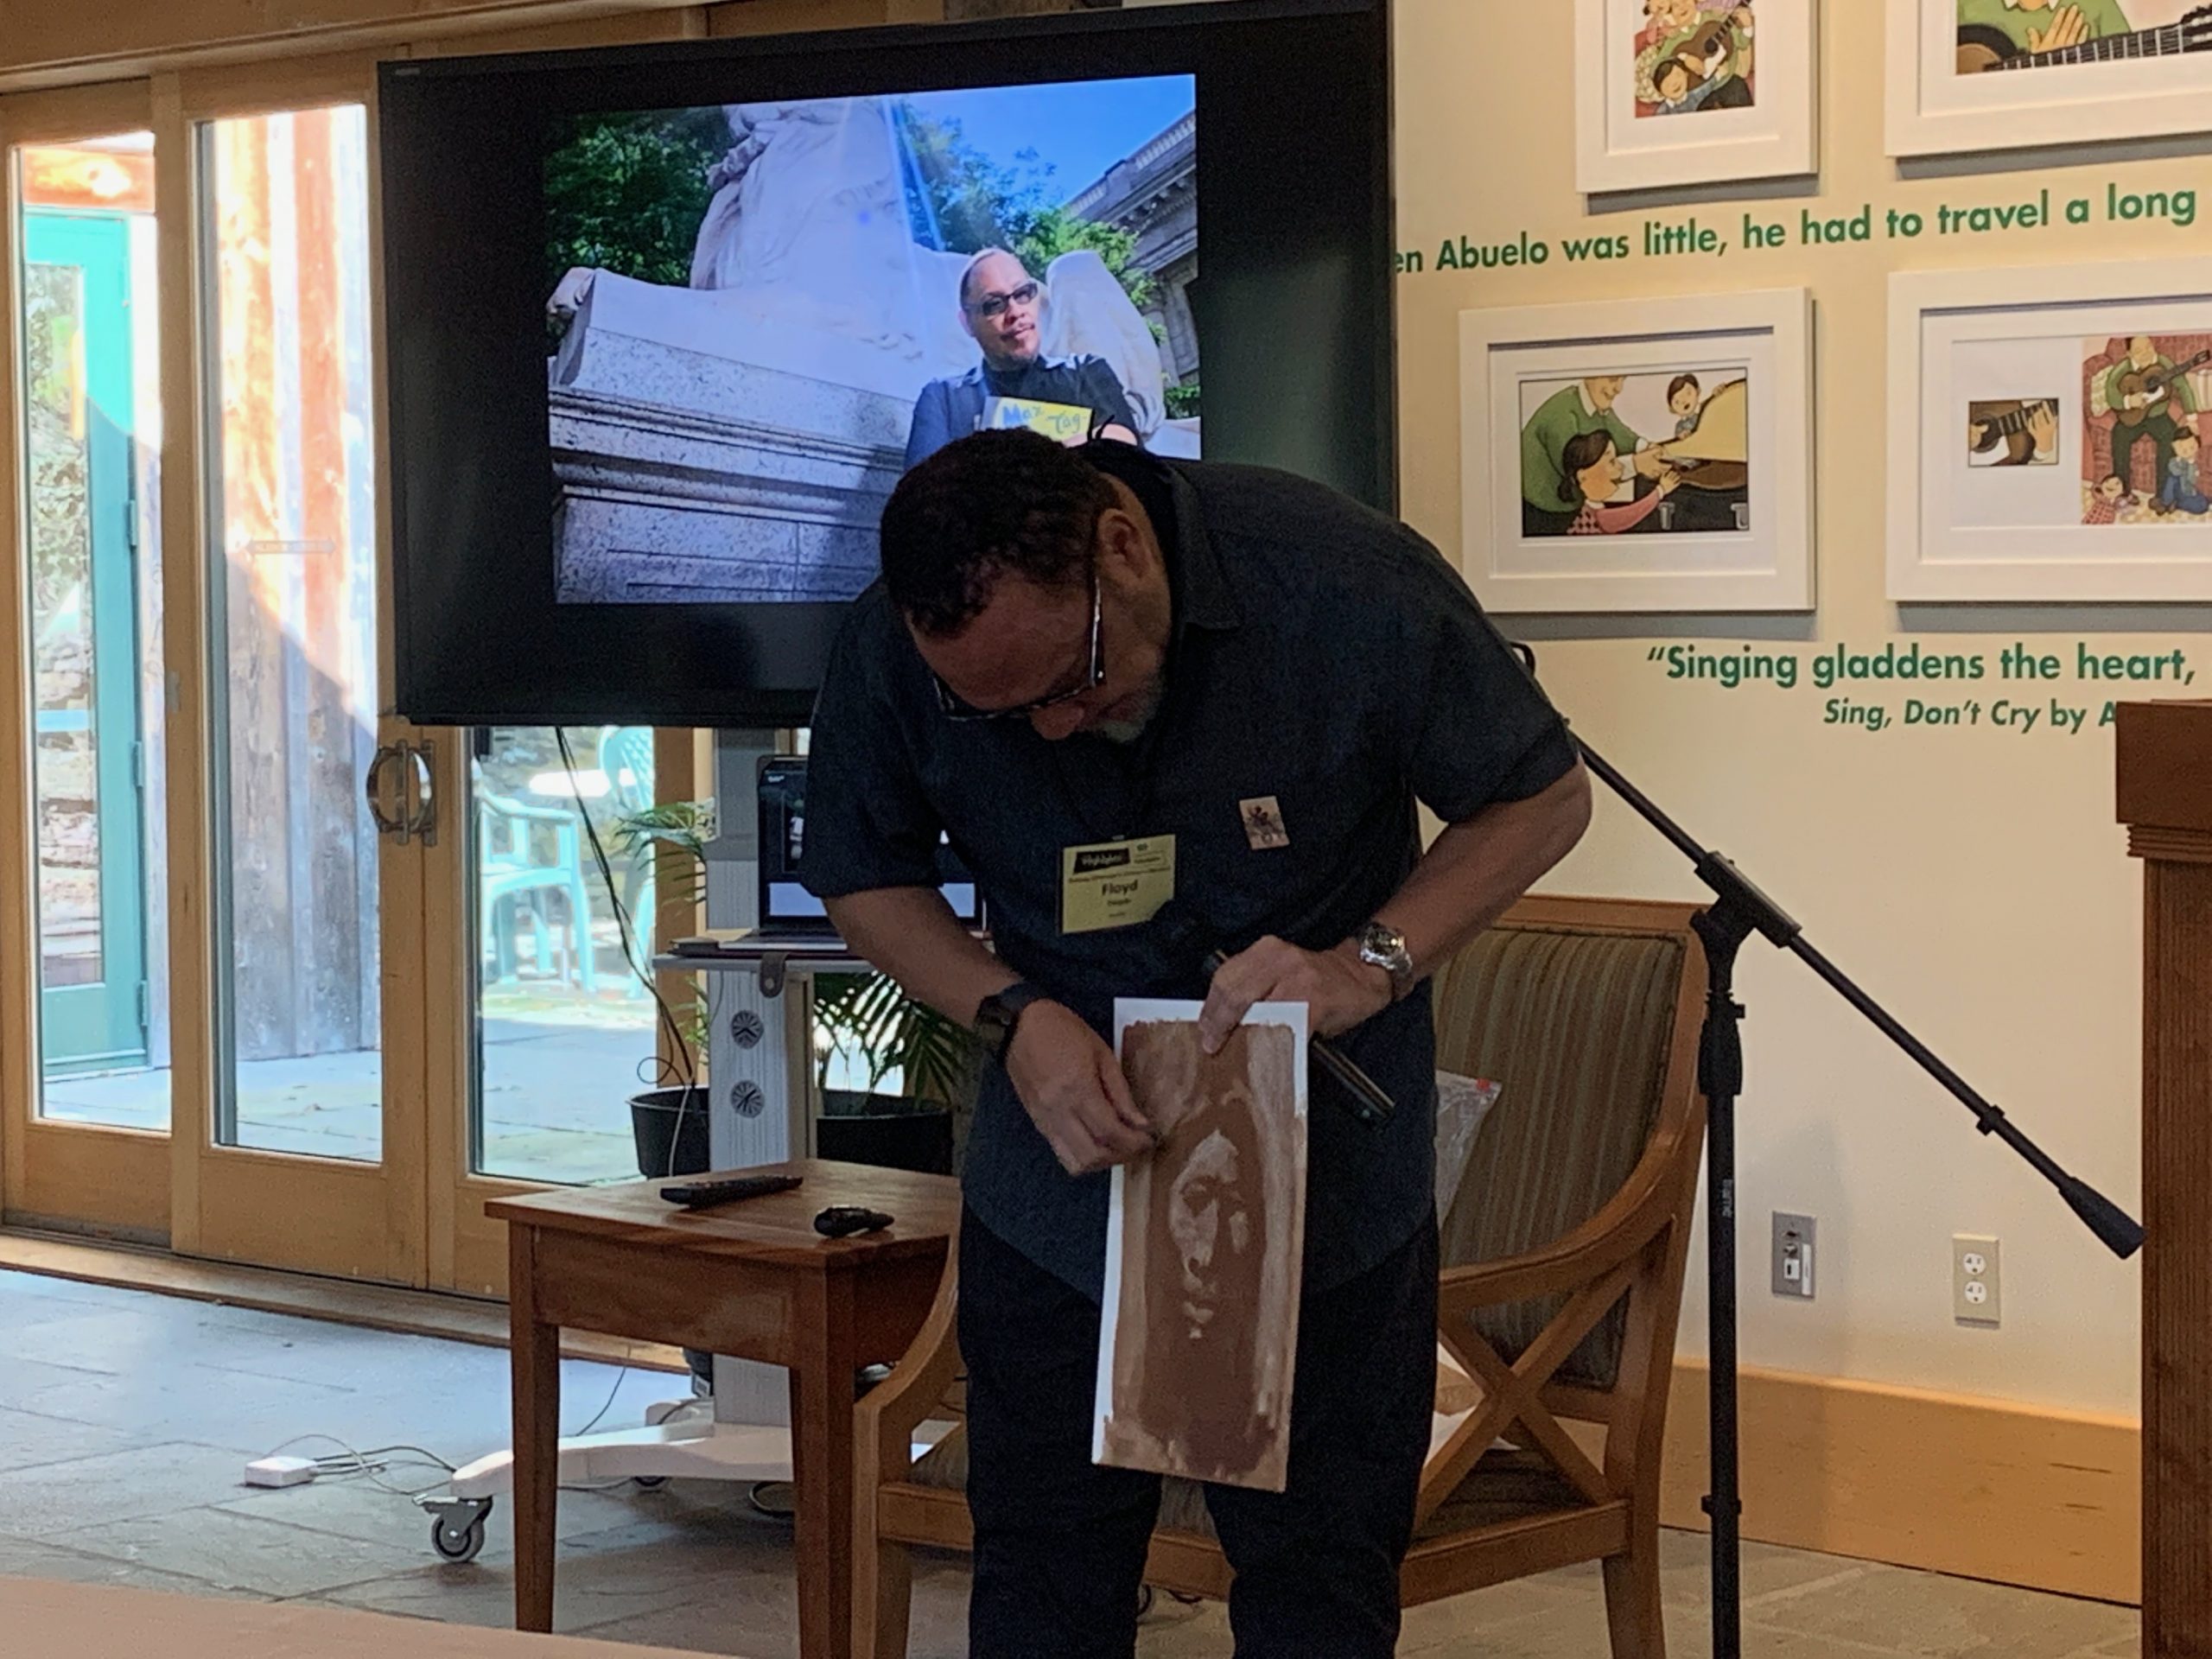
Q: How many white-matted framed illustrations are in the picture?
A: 4